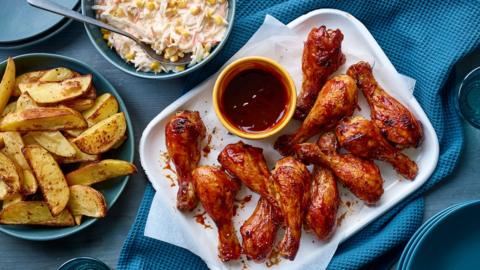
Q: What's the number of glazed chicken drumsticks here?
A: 11